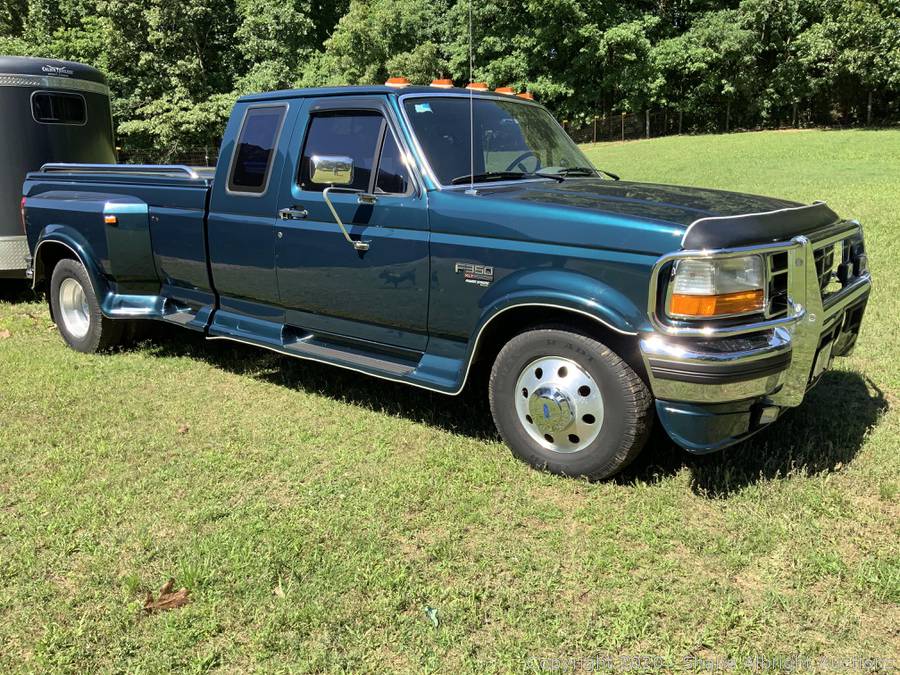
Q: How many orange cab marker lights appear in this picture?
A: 5